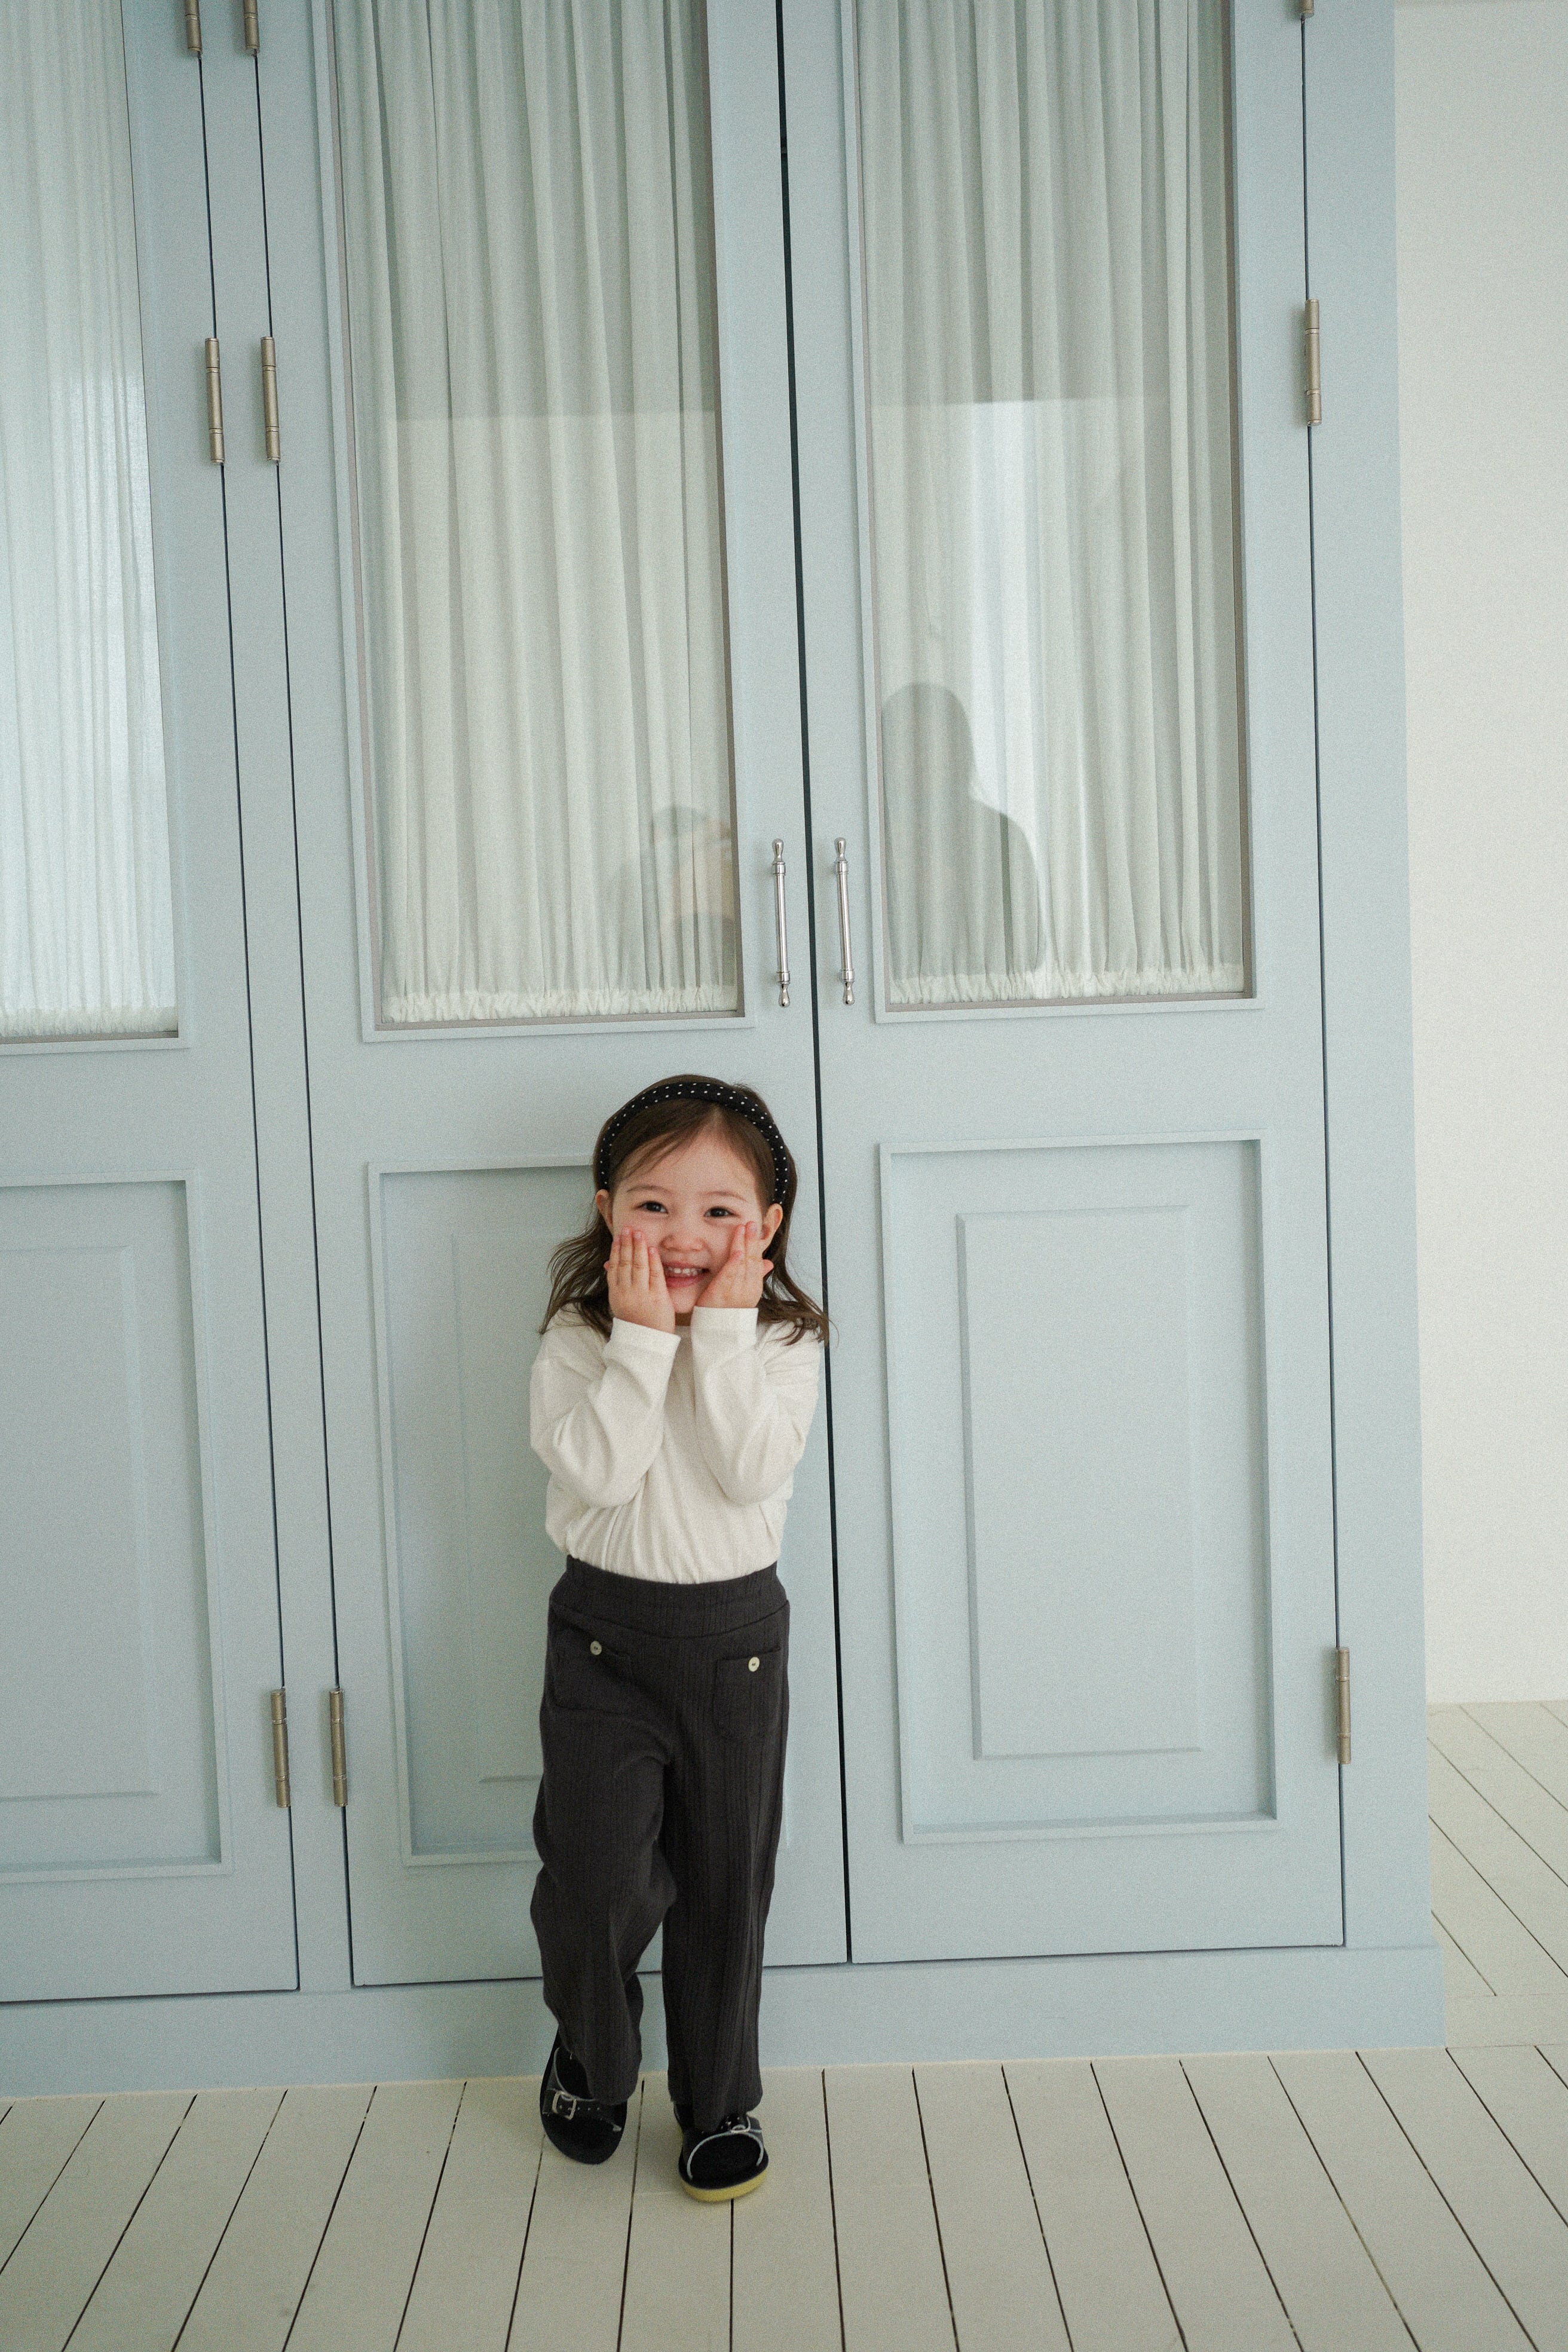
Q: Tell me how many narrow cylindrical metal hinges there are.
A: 9